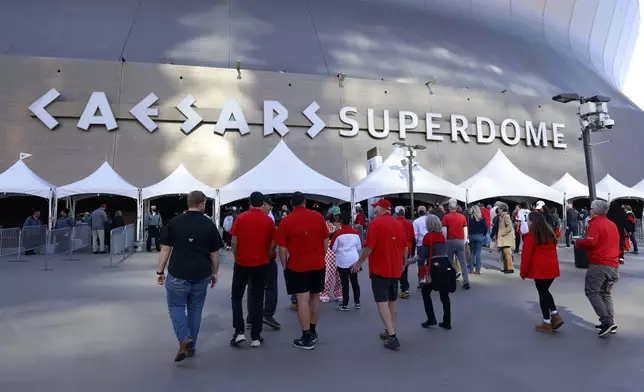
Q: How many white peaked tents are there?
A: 9